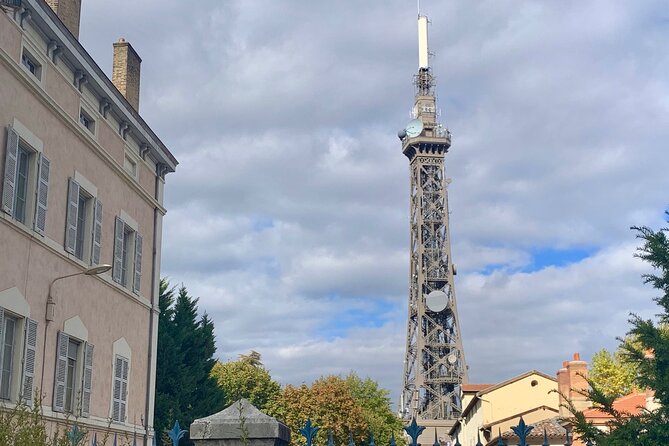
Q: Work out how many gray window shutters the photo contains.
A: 12